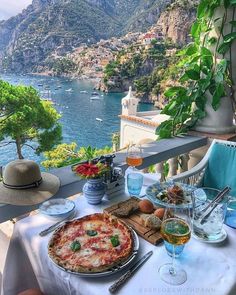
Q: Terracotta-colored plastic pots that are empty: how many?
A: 0